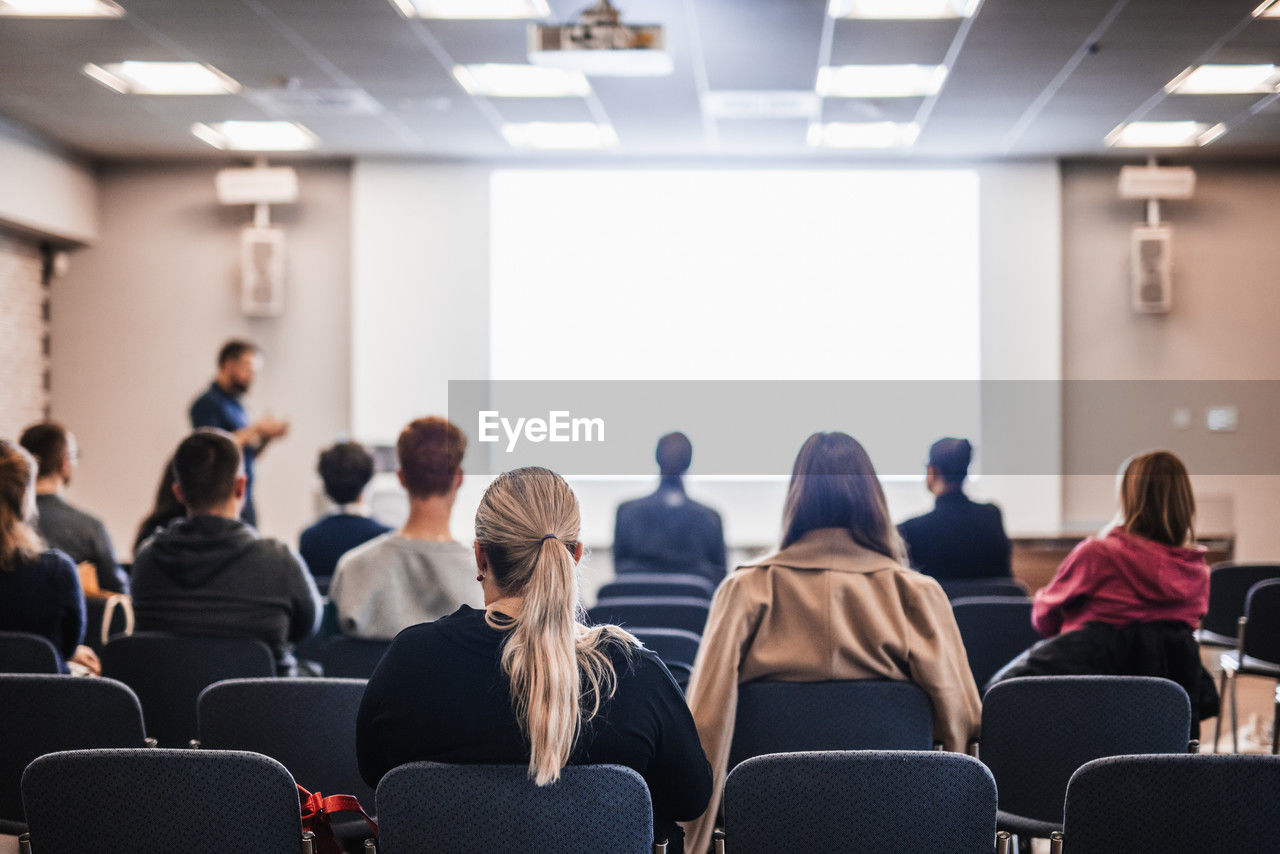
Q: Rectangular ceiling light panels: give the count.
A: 12